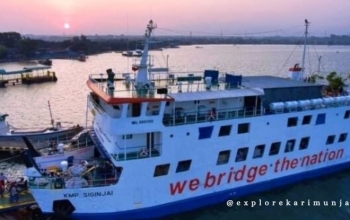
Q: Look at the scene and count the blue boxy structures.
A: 2